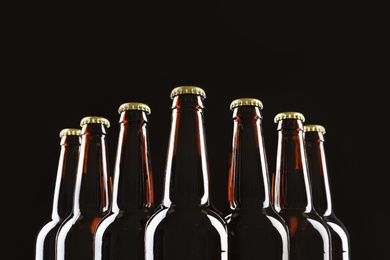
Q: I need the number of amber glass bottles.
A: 7